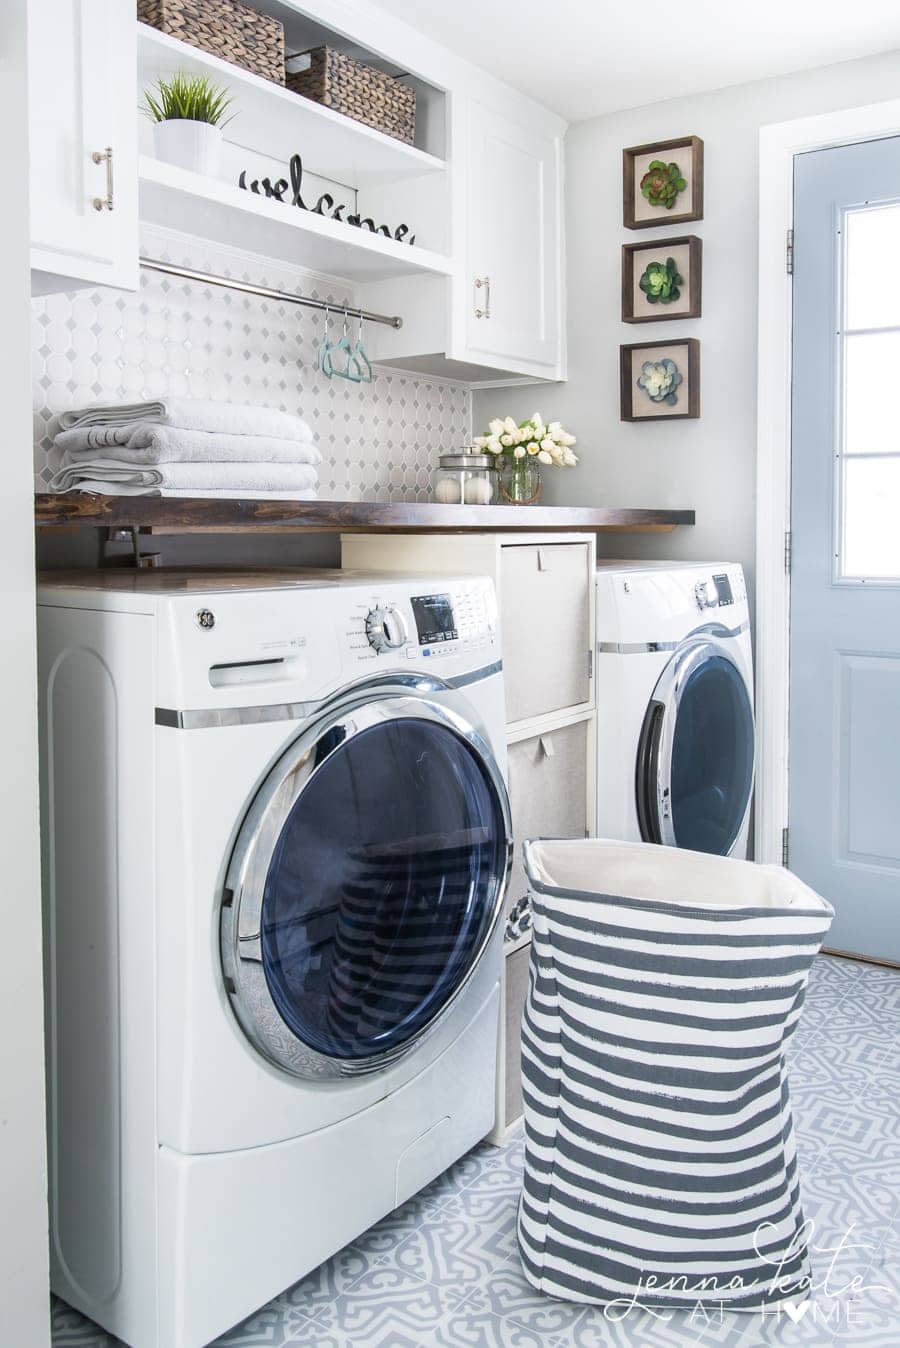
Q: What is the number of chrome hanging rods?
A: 1